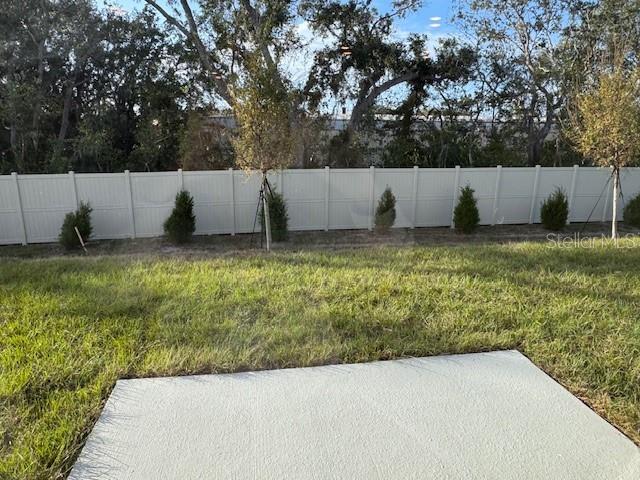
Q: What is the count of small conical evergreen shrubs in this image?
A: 7